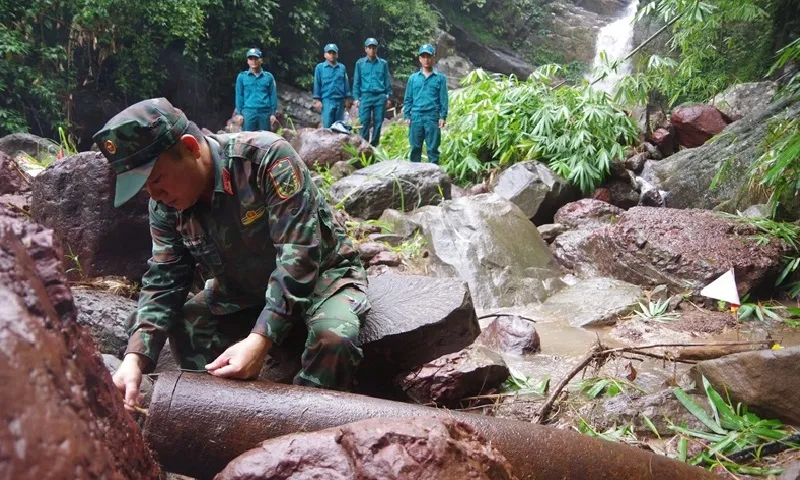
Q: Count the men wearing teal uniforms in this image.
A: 4